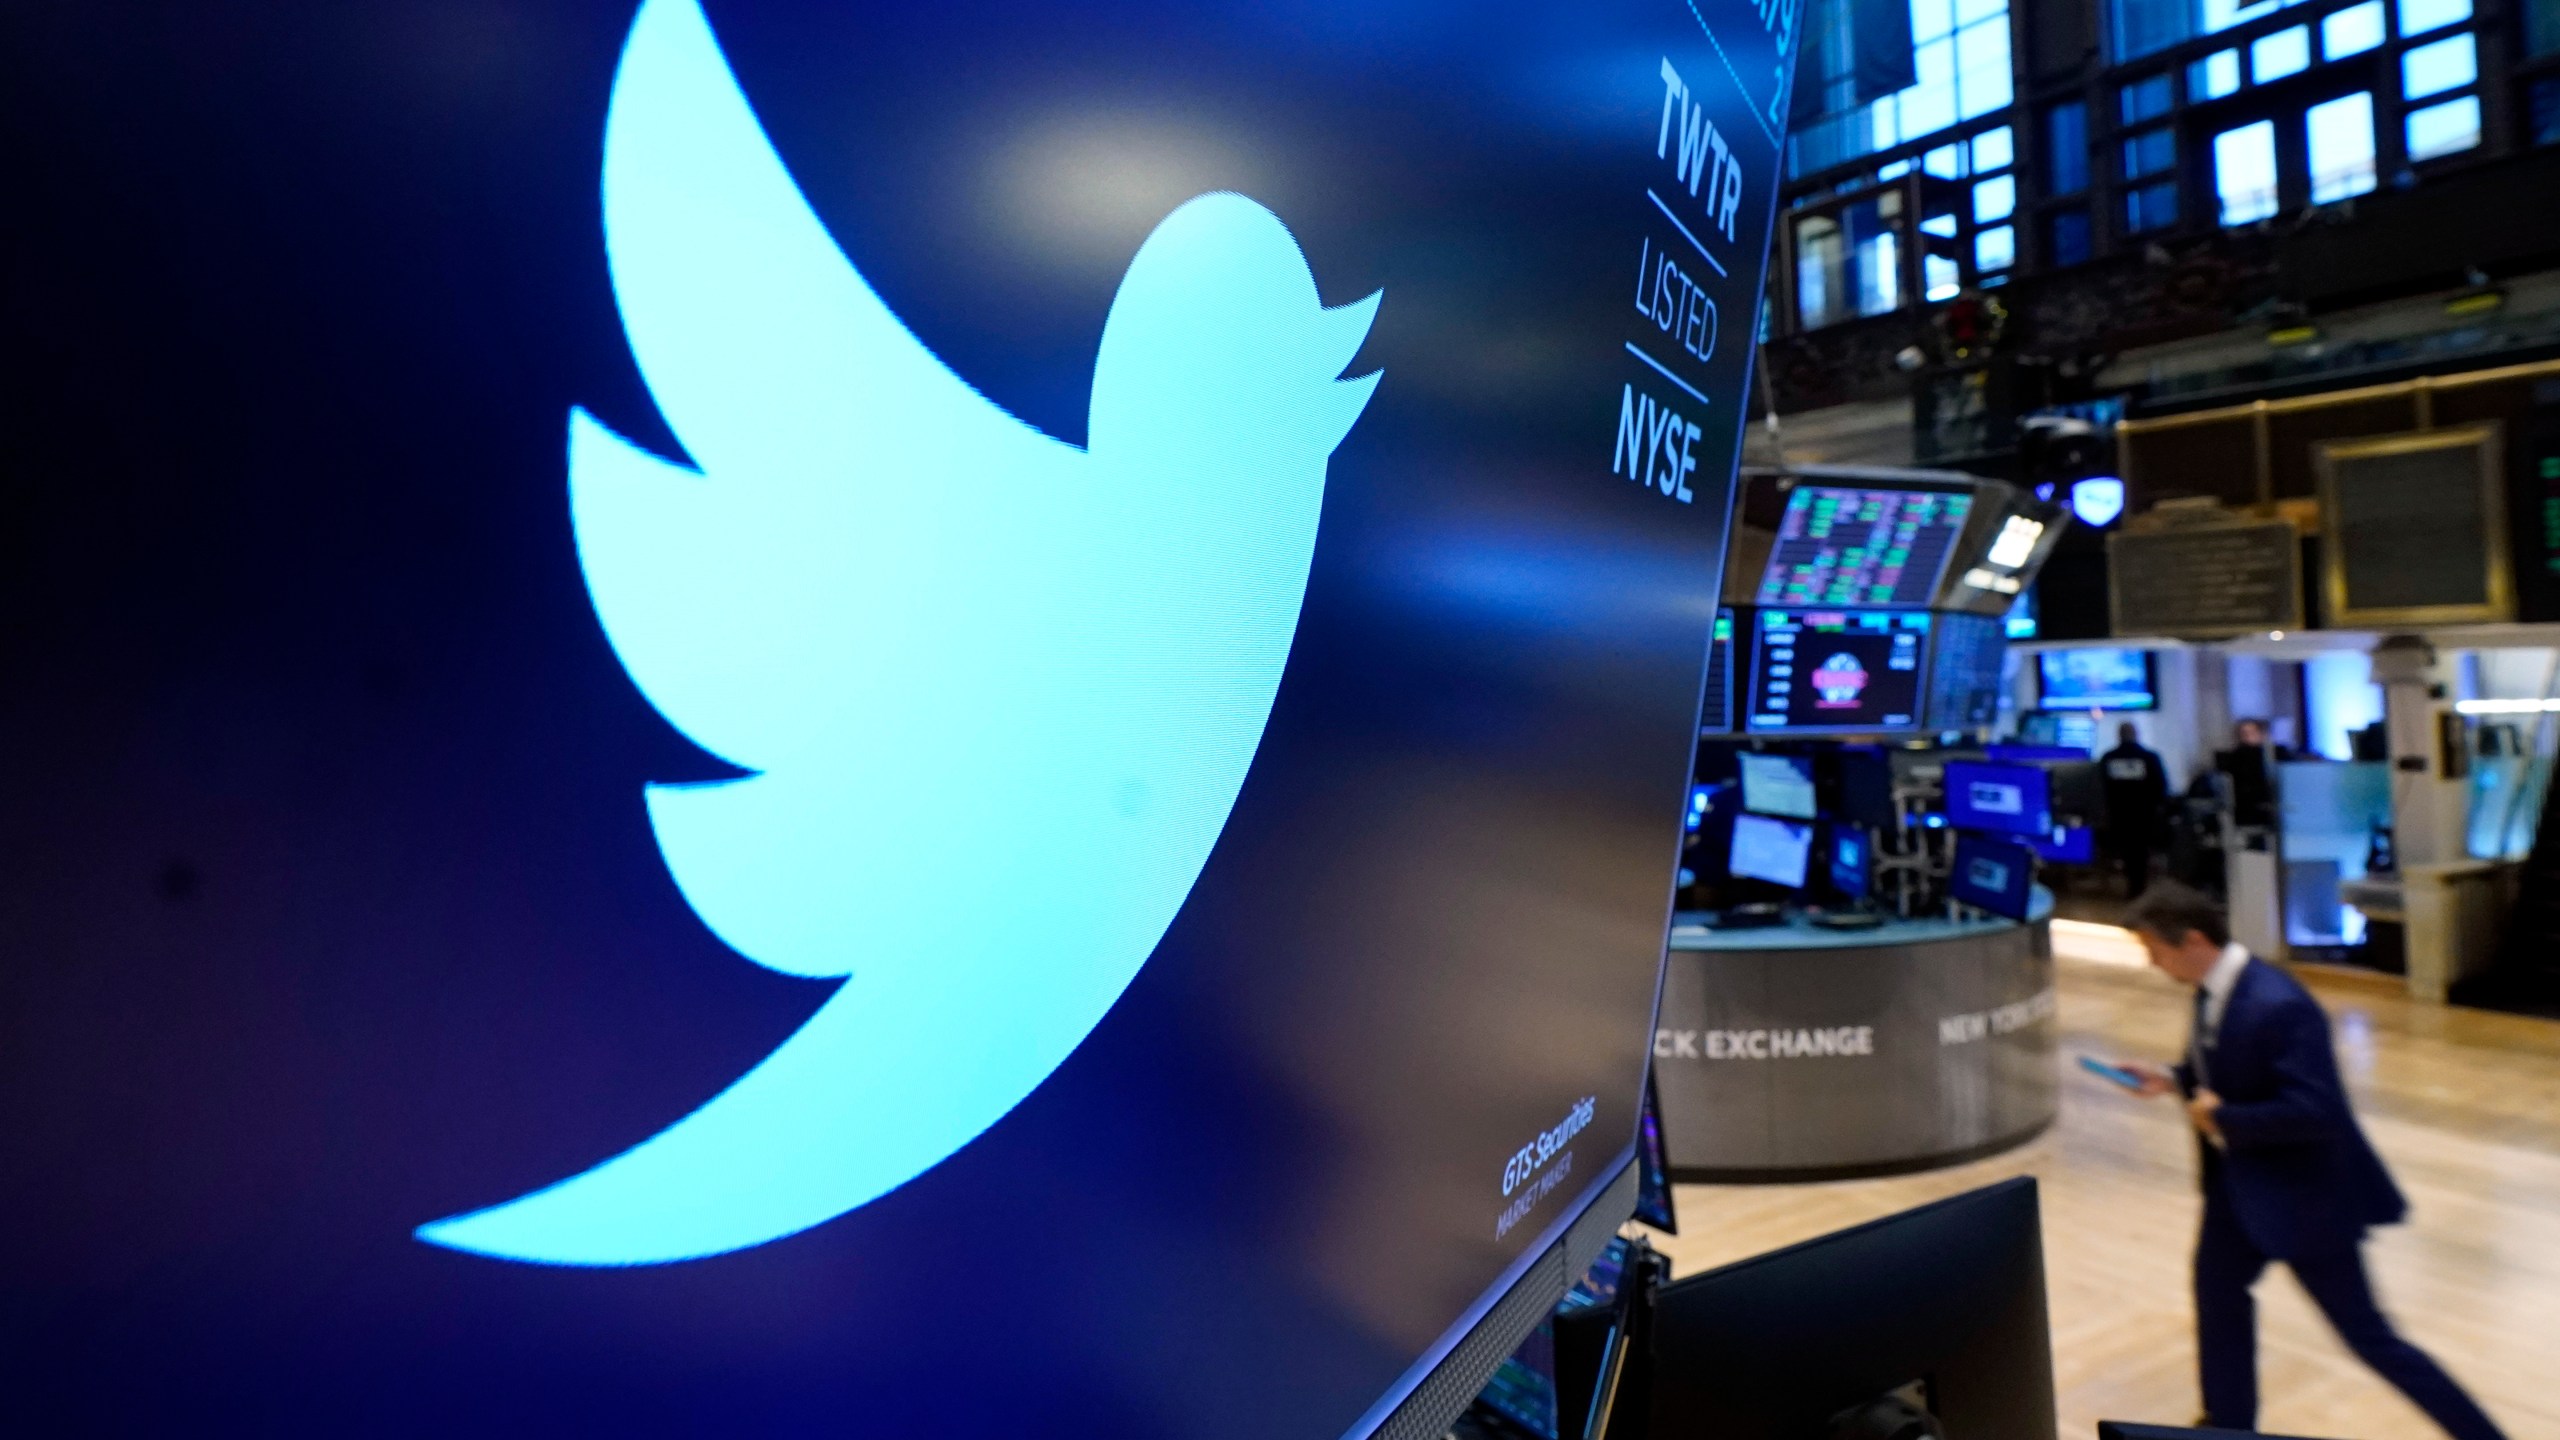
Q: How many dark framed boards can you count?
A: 2